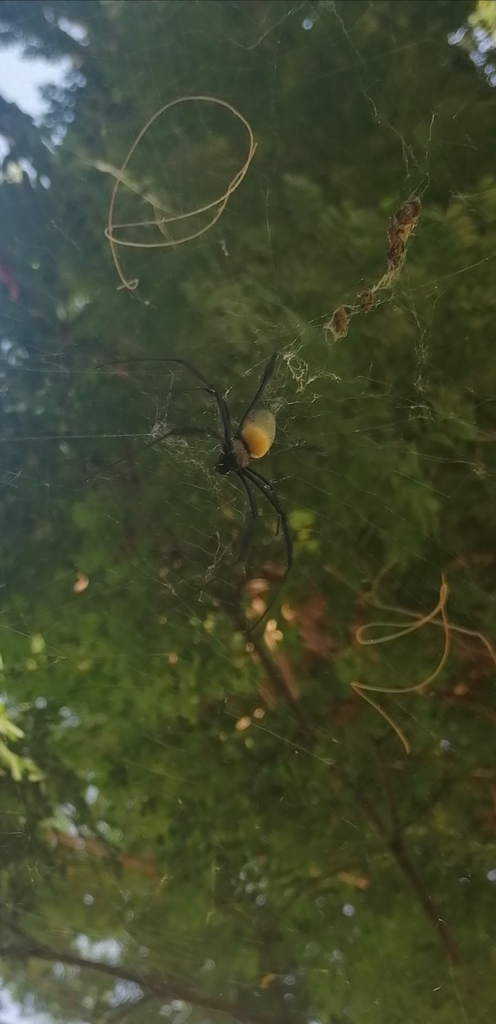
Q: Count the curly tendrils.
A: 2